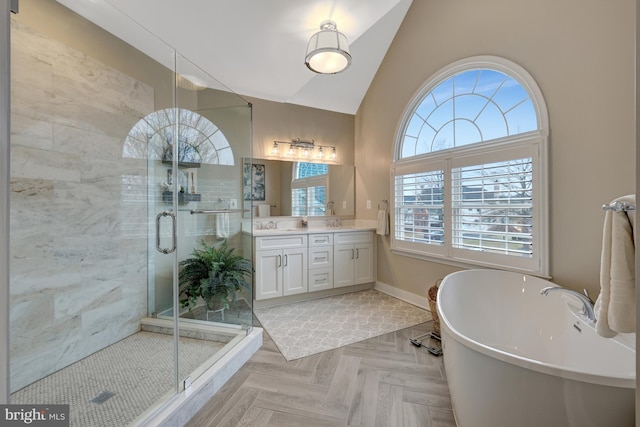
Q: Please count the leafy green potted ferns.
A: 1